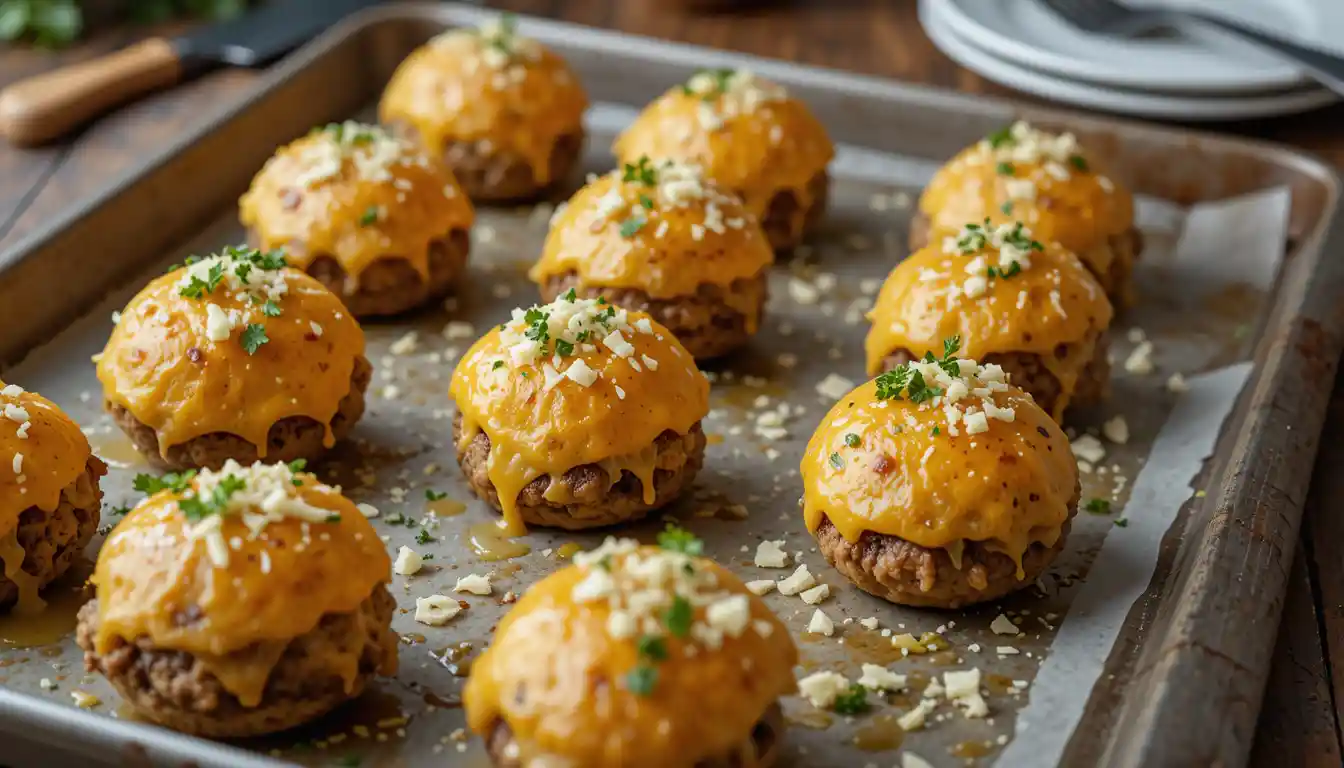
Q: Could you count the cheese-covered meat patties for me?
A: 12